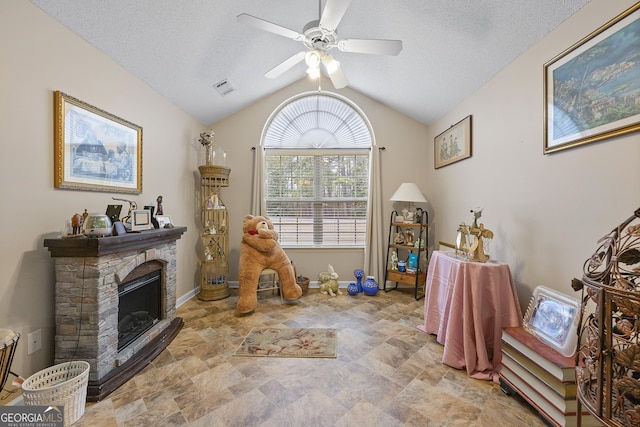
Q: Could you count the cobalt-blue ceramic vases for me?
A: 3